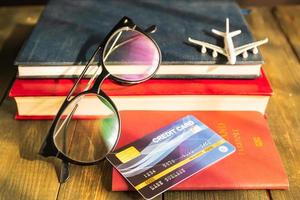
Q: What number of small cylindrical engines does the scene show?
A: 4